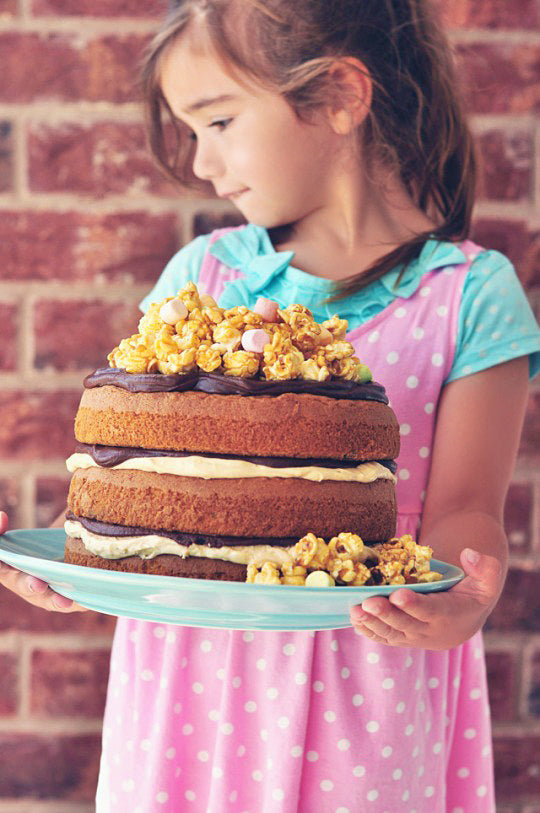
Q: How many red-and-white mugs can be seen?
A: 0